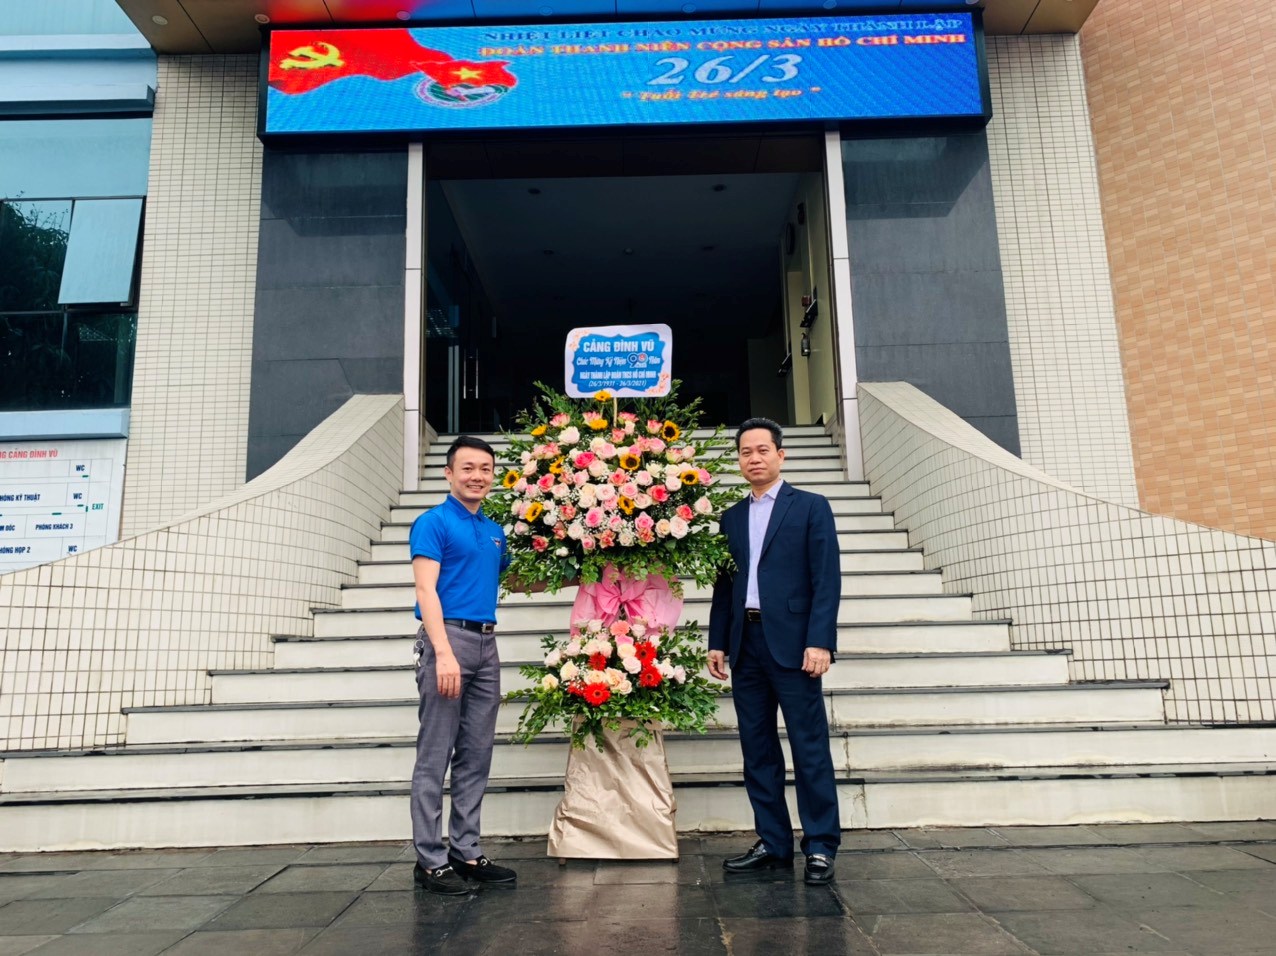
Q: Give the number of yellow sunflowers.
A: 10